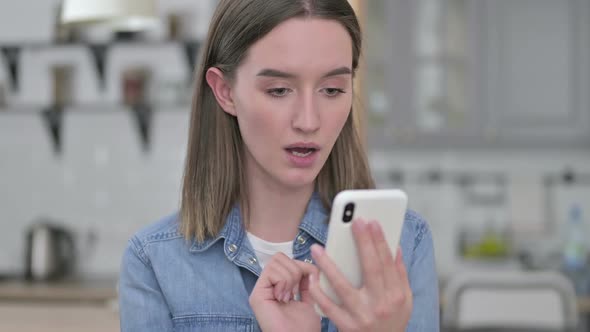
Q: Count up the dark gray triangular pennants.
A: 5